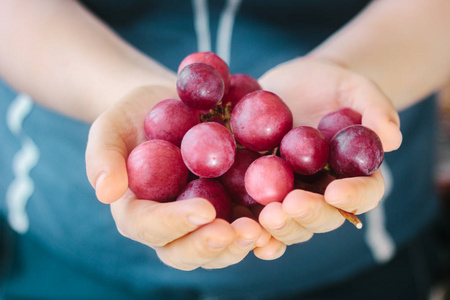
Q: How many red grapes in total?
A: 13